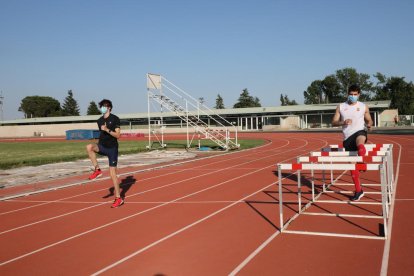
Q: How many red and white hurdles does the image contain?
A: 5